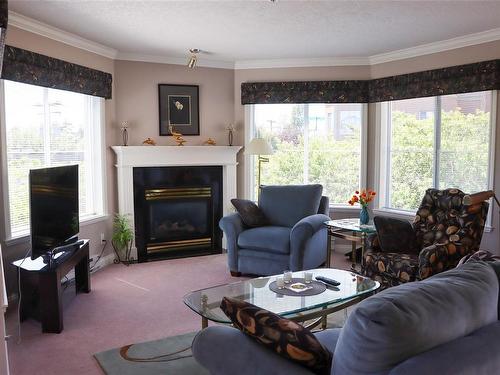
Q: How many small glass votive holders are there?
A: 3